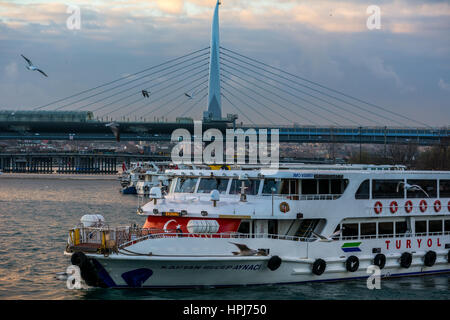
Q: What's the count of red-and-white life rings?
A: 6